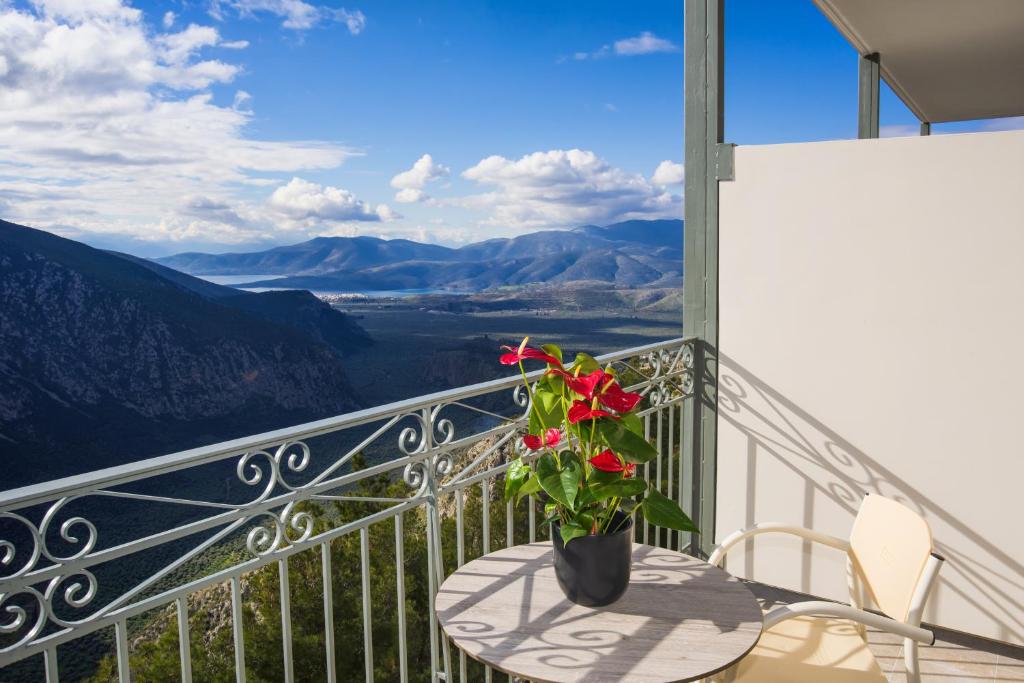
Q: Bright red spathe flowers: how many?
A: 6